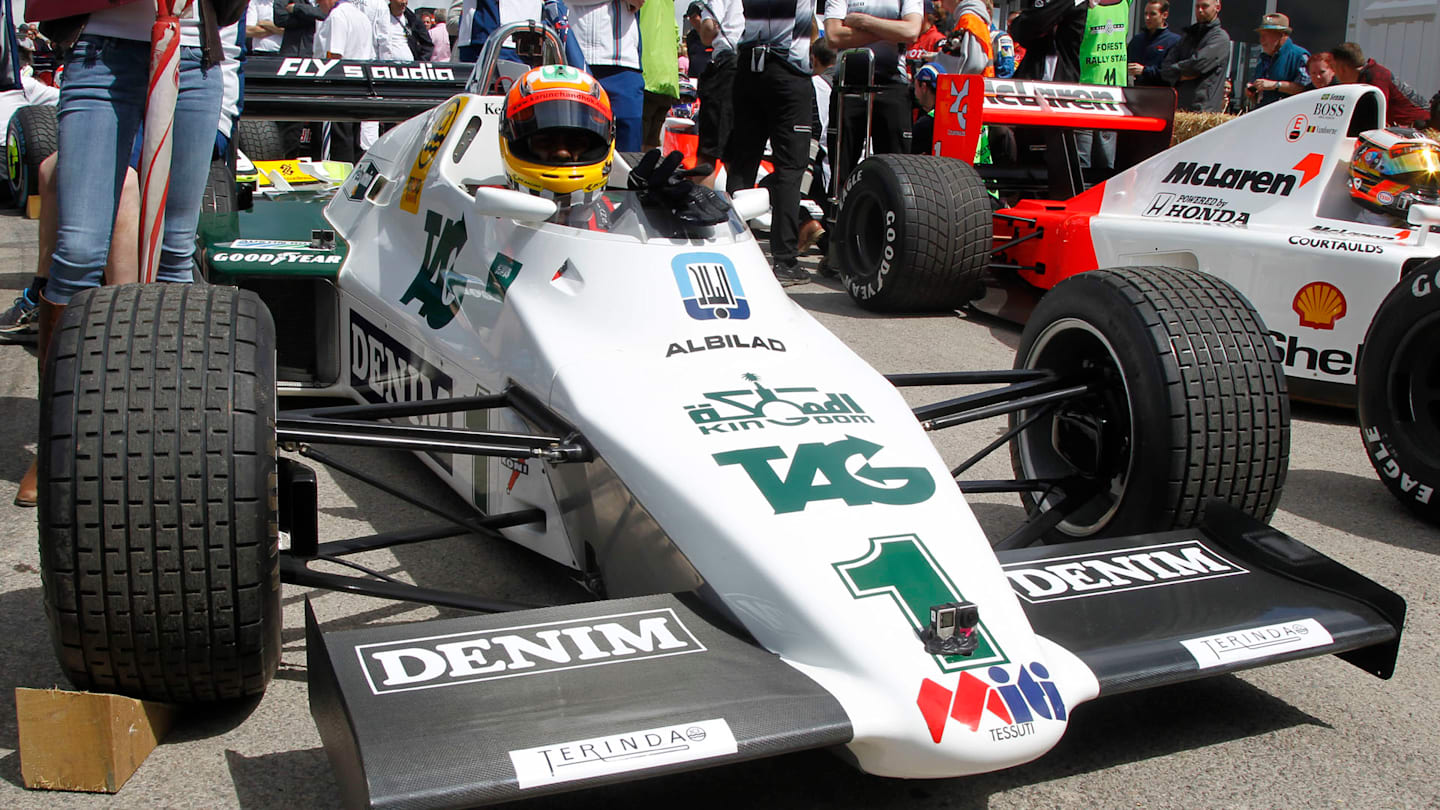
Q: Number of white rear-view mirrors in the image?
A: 3